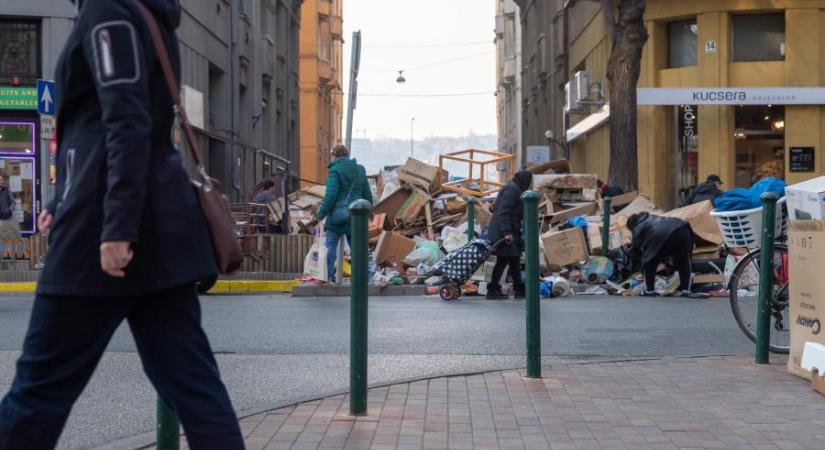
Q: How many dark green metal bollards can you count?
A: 6